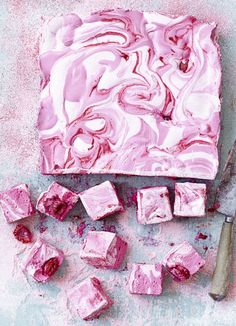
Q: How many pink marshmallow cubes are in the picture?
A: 10